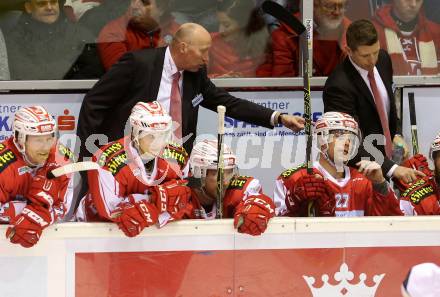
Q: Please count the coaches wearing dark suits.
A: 2